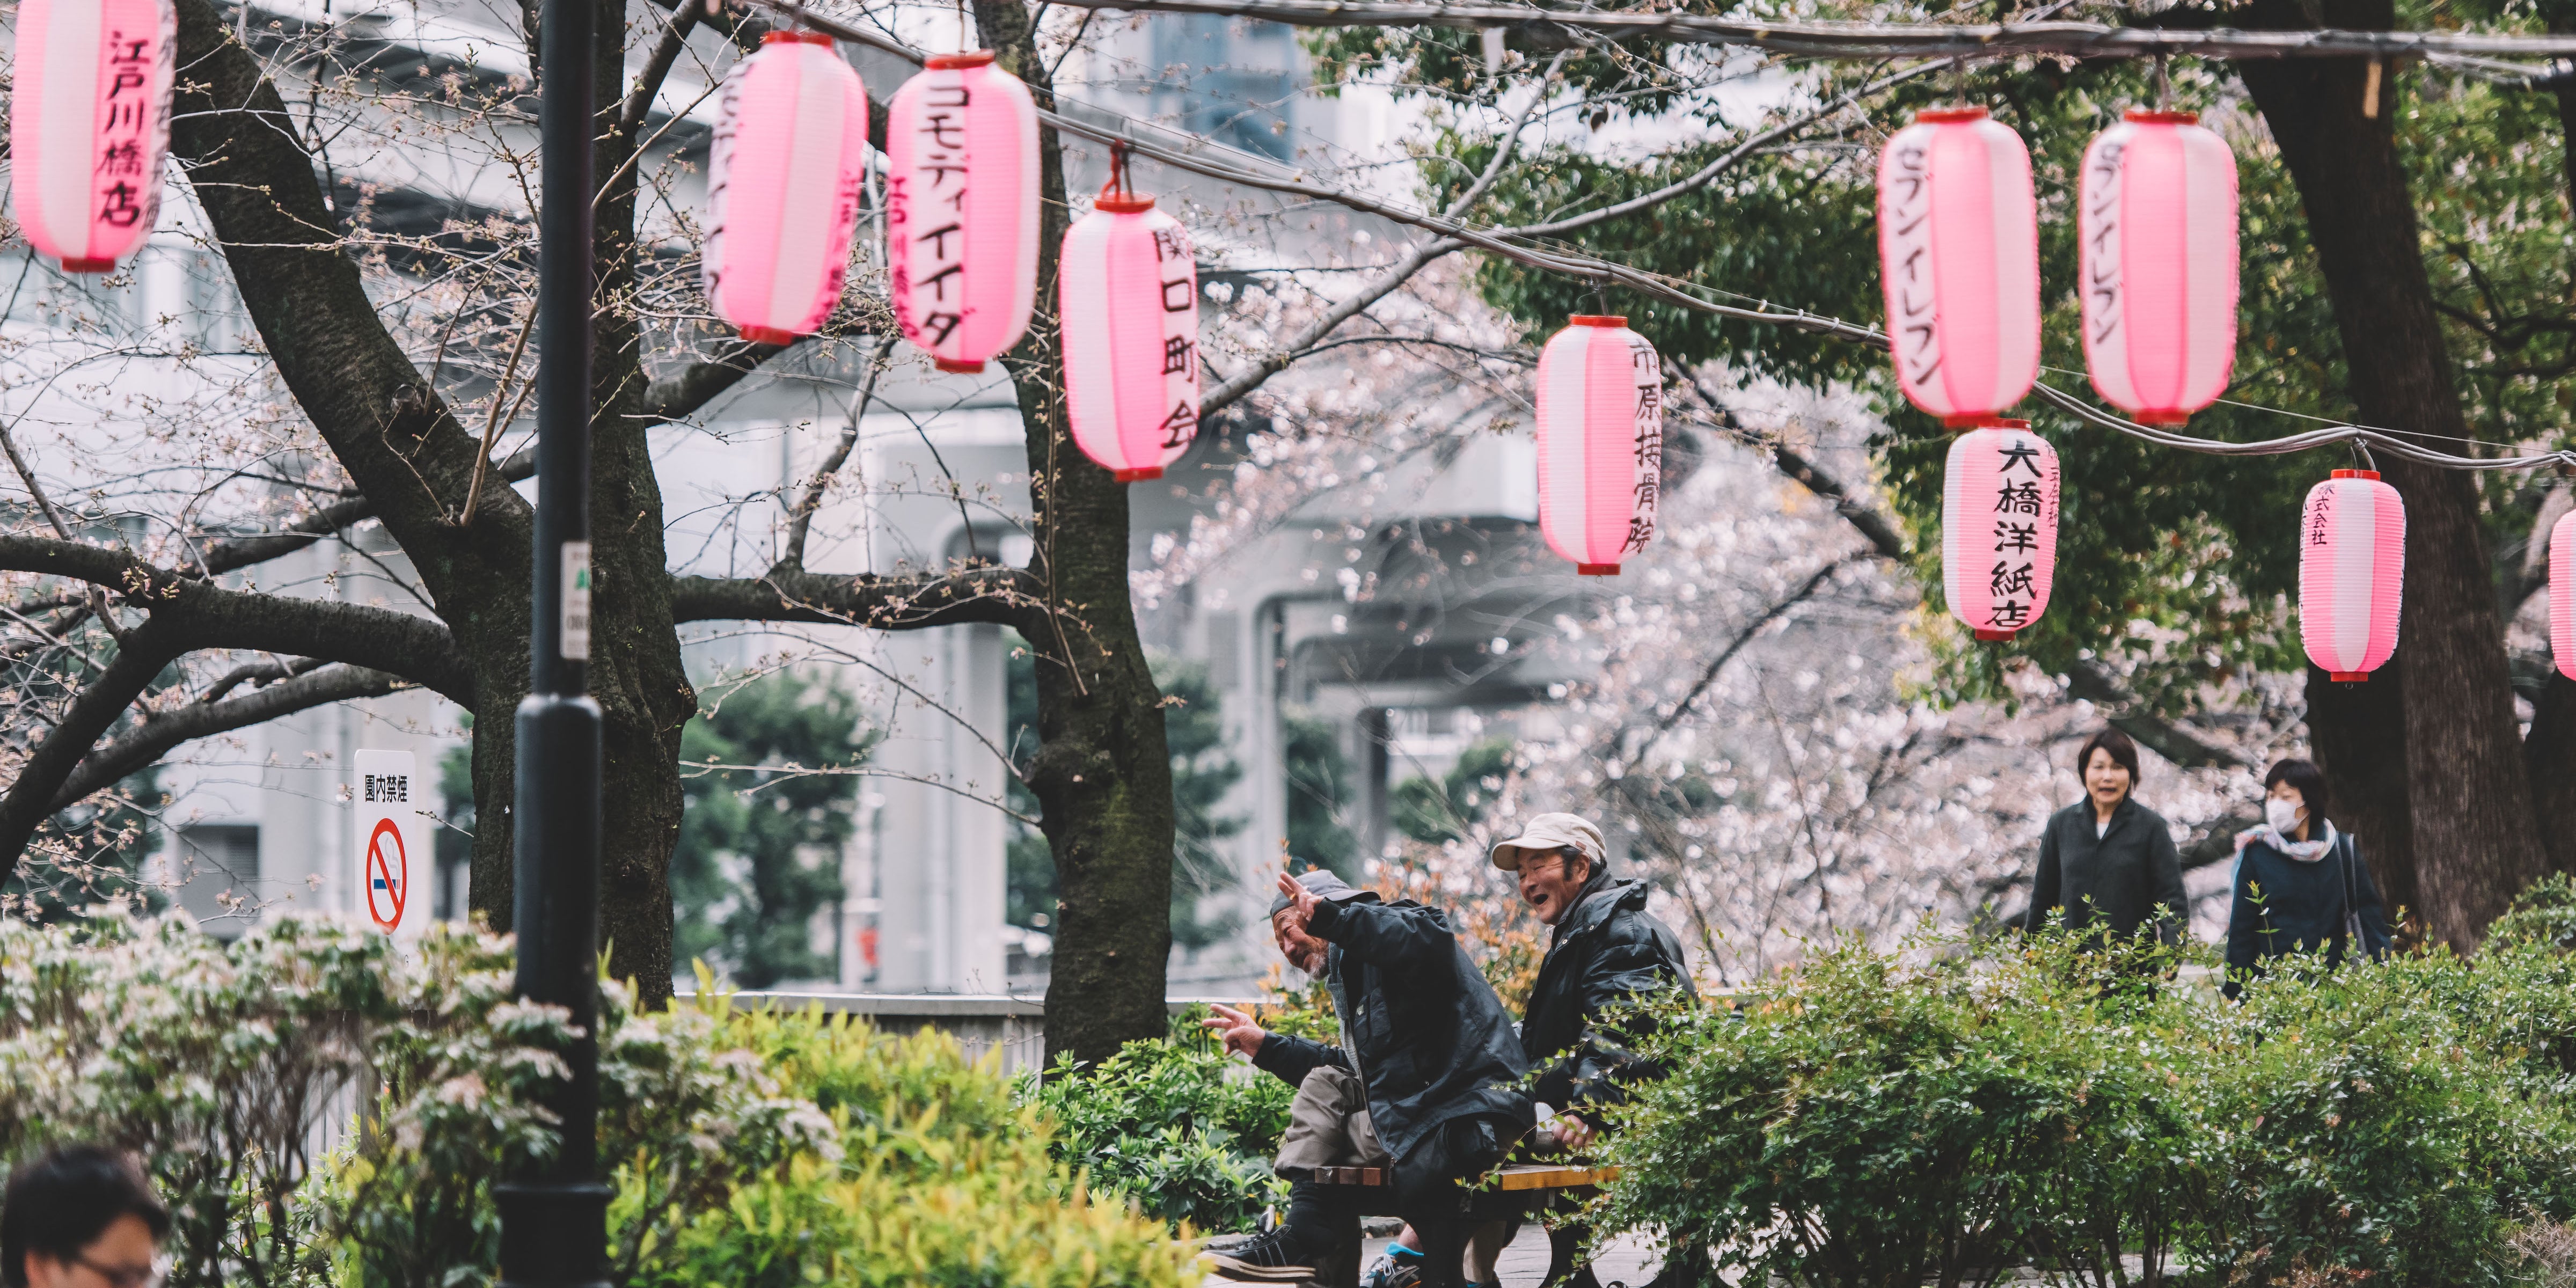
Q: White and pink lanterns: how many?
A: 10